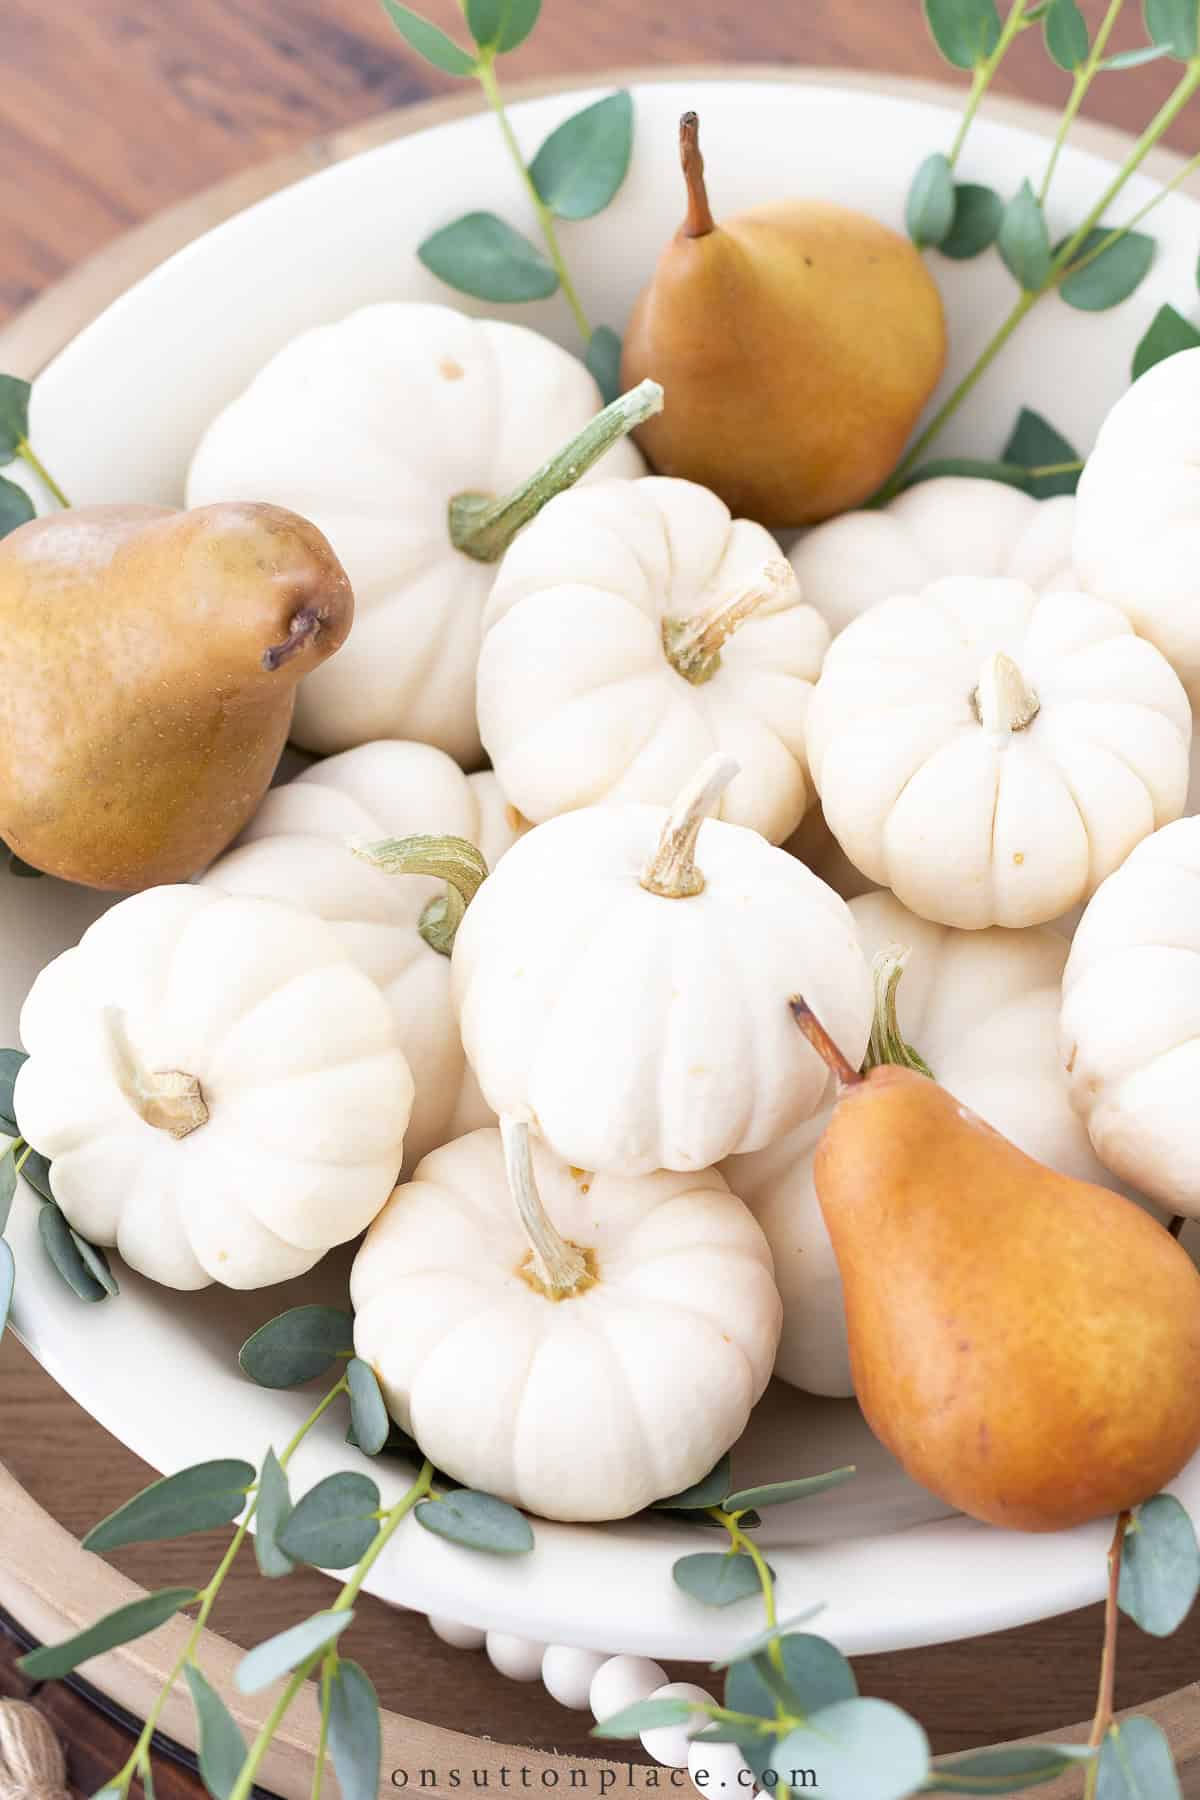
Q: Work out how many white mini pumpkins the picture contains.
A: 11